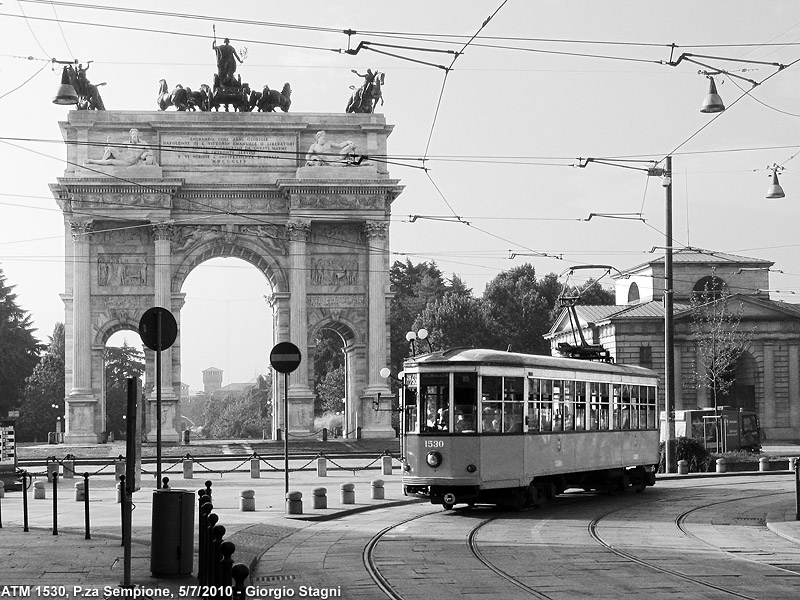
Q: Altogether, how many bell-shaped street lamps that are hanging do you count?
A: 3